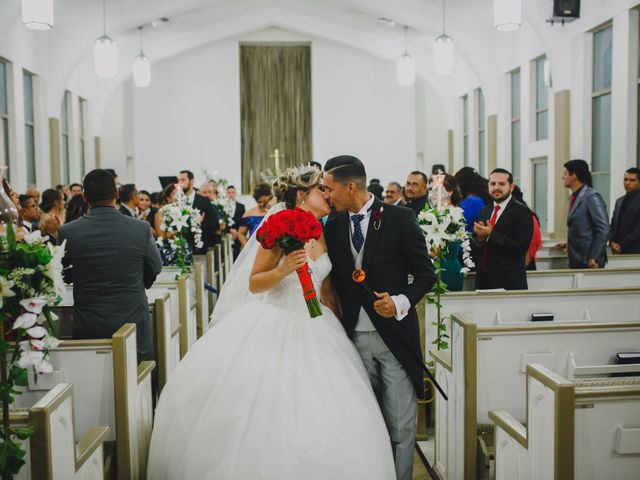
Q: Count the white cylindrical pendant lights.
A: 6